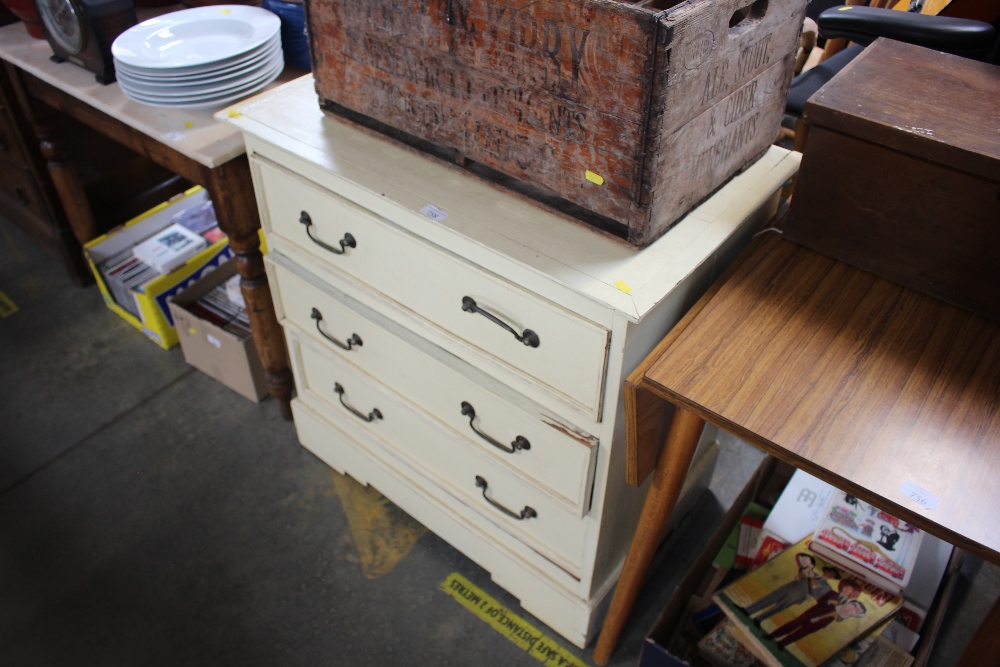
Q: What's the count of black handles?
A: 6